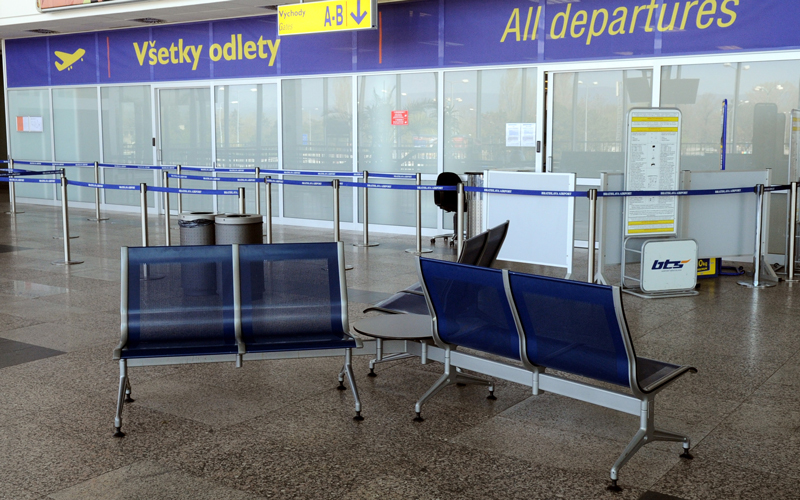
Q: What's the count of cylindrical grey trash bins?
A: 2